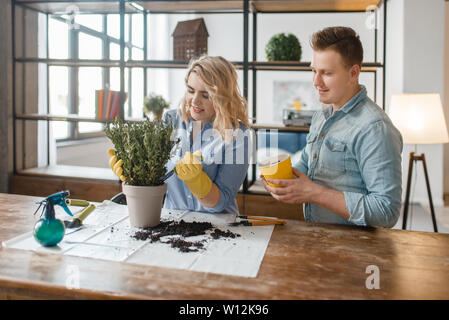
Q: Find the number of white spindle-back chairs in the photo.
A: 0